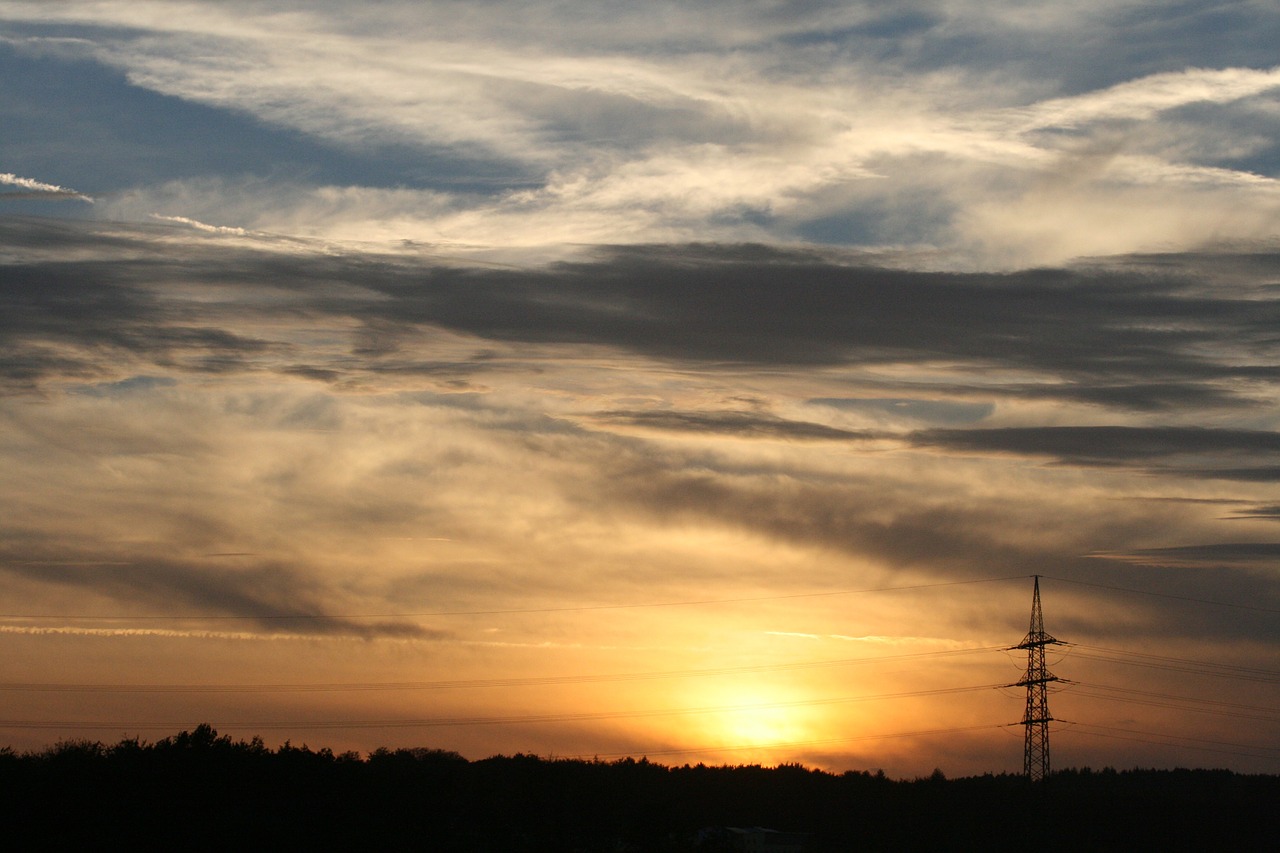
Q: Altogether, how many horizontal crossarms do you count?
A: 3